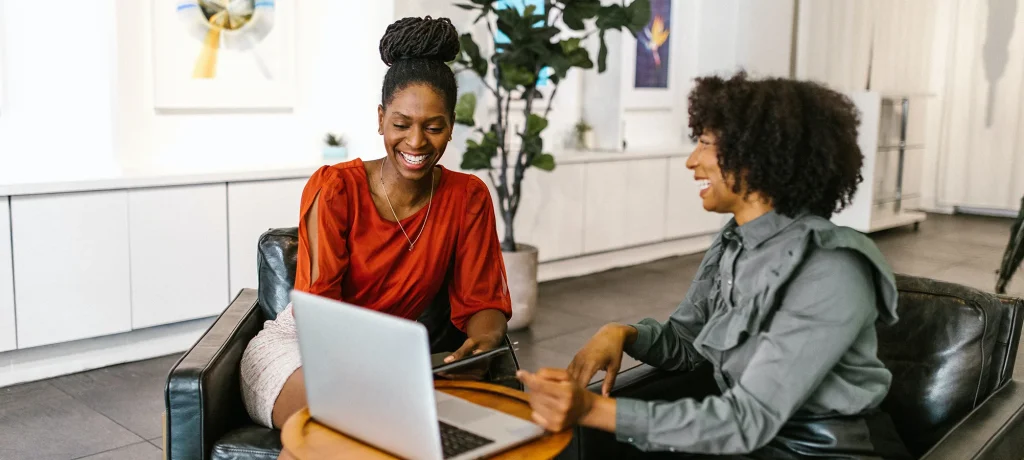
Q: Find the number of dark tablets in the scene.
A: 1